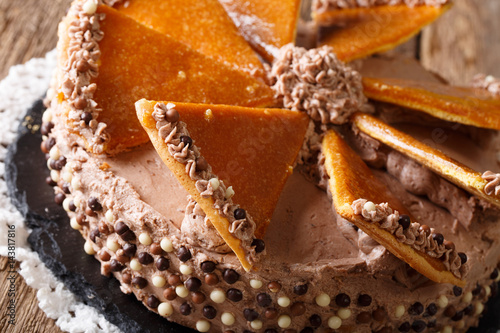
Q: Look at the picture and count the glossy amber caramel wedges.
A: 8